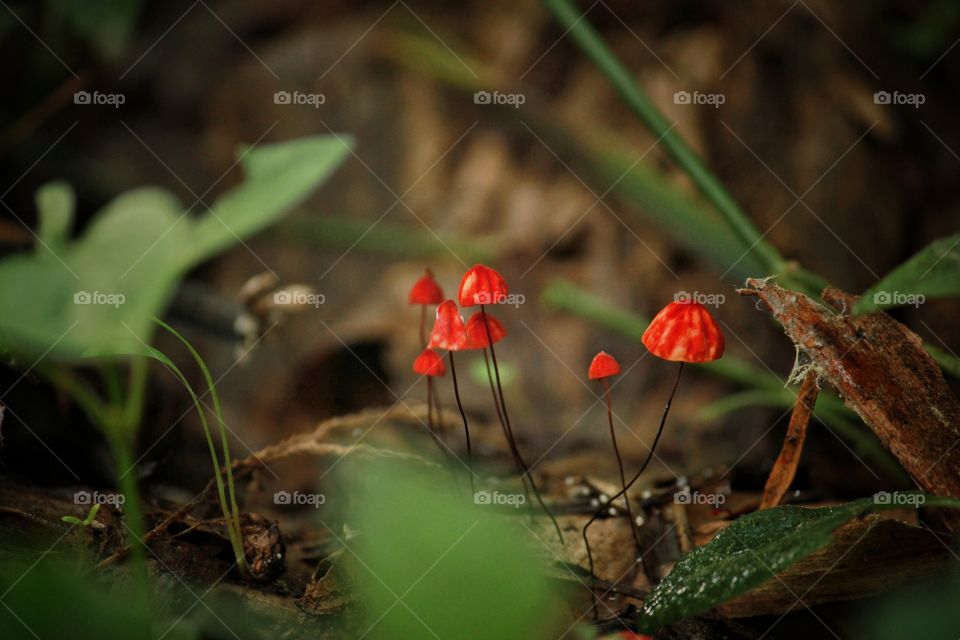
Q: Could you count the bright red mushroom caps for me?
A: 7